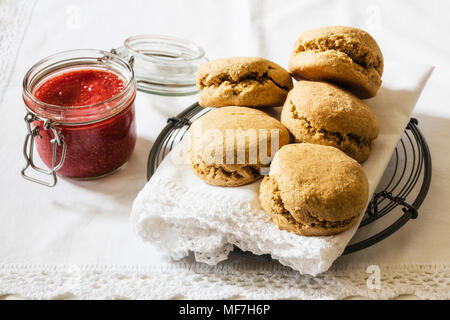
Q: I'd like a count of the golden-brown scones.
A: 5